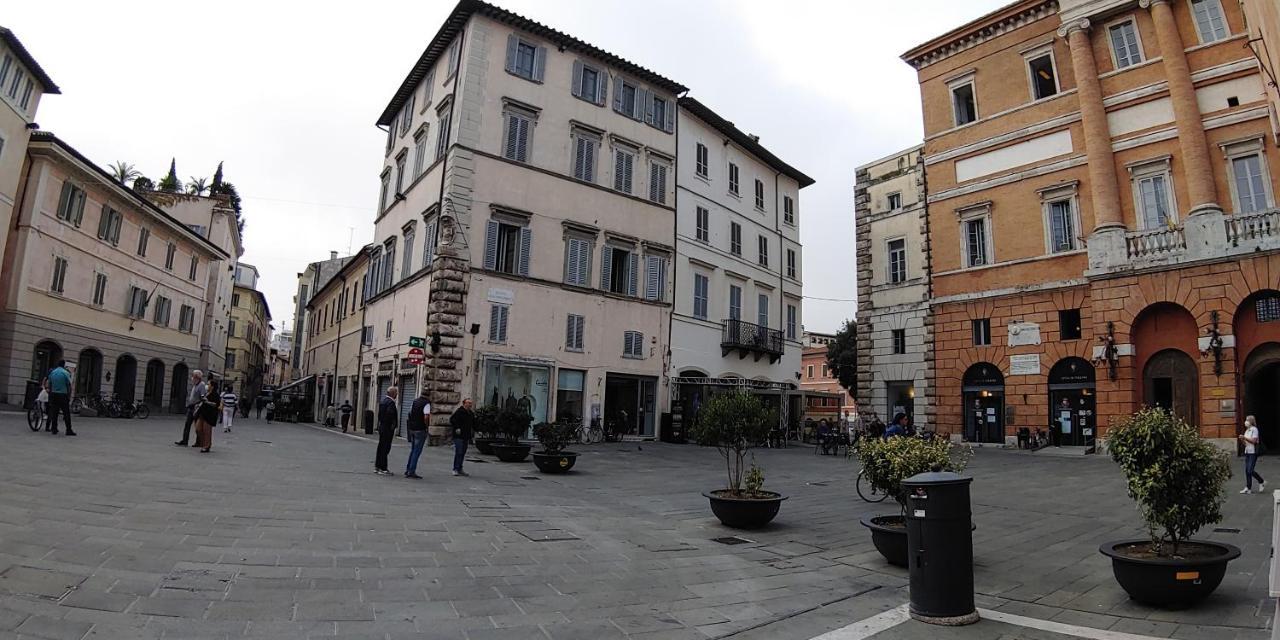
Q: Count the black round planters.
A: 6